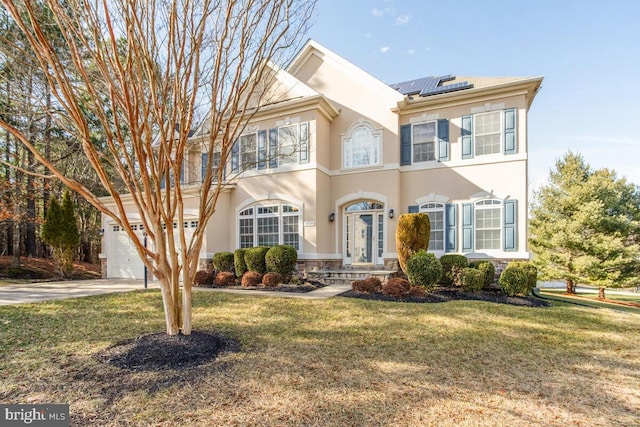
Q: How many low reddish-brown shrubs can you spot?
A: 7